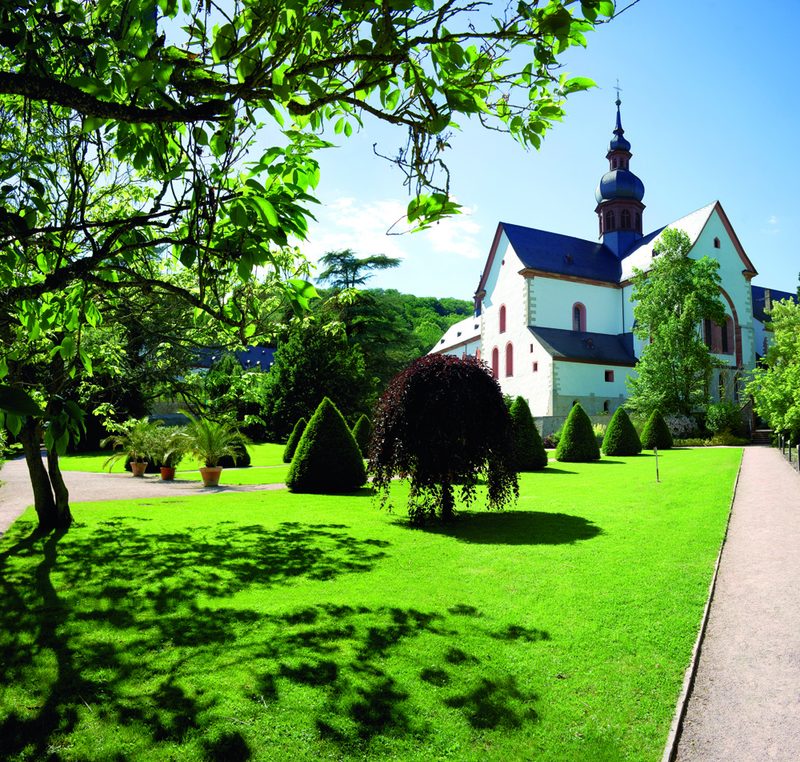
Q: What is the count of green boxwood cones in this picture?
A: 7